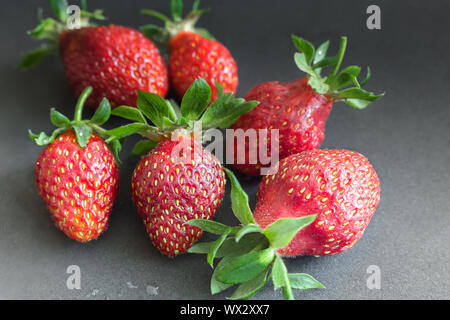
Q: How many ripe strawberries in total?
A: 6